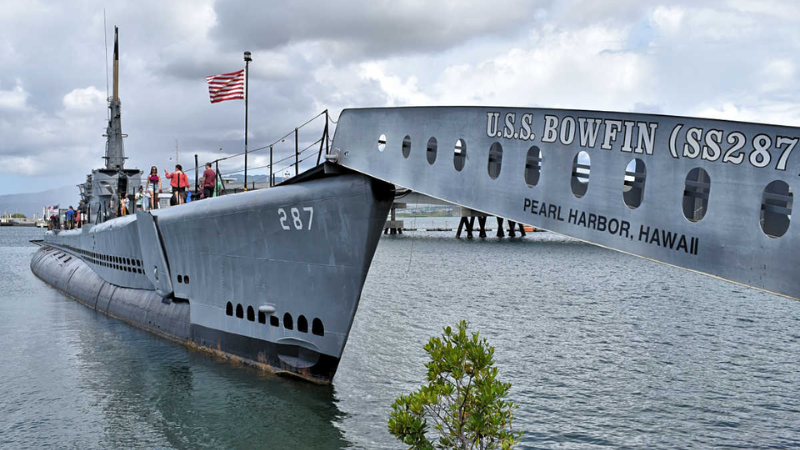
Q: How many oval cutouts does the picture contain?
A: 10